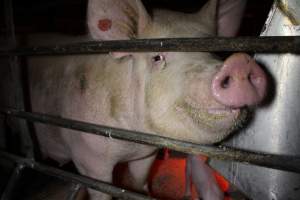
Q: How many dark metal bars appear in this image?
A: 3